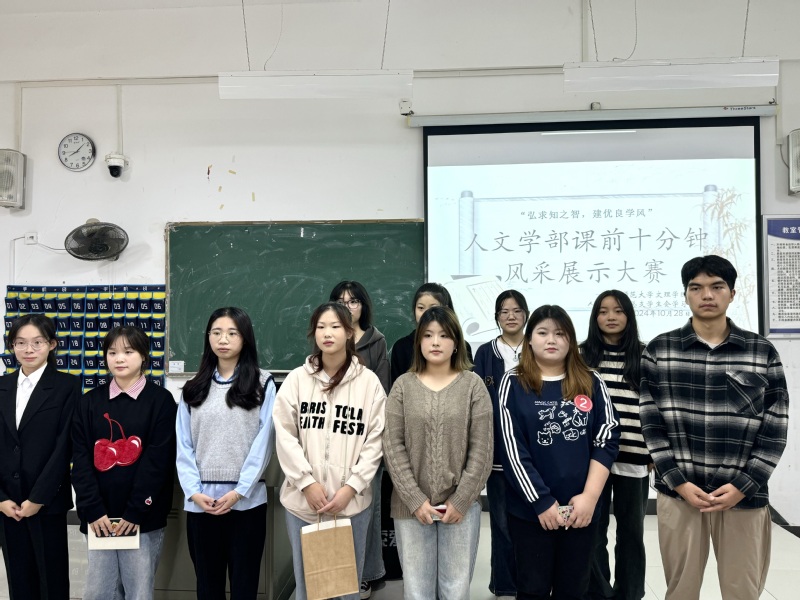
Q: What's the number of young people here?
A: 11